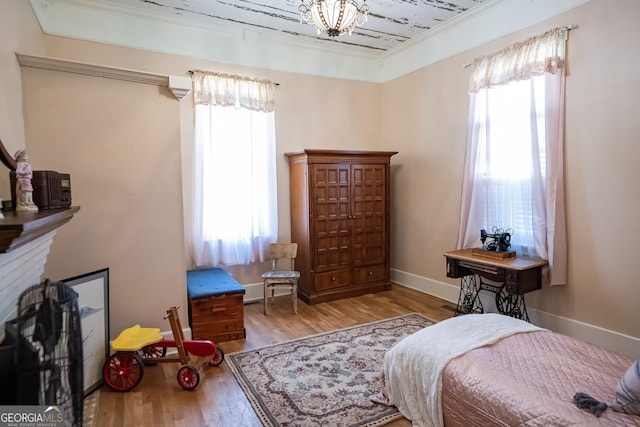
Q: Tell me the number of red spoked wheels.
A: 4